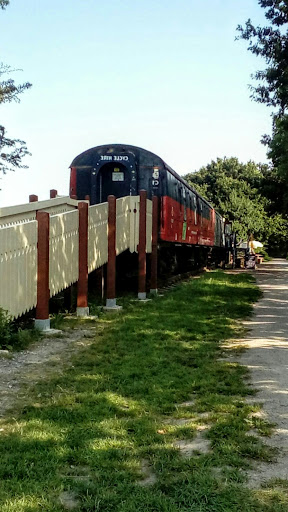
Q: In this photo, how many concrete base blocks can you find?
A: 5